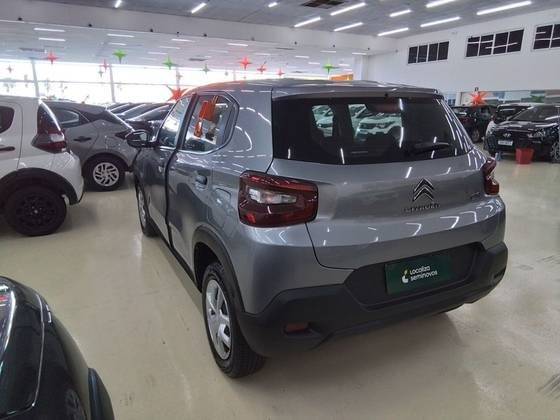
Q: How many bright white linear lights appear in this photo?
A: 11